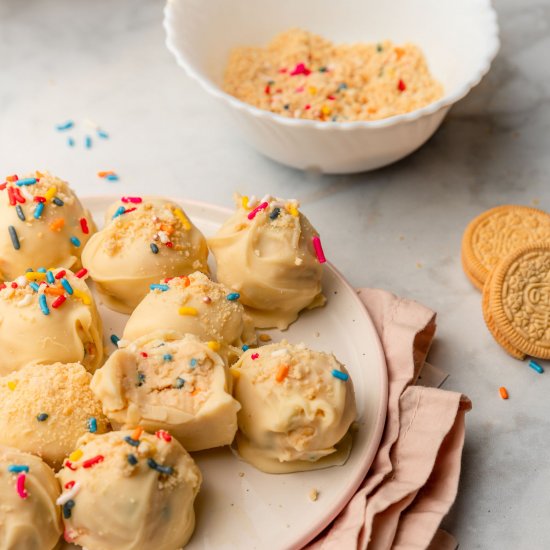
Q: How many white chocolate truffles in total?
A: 10